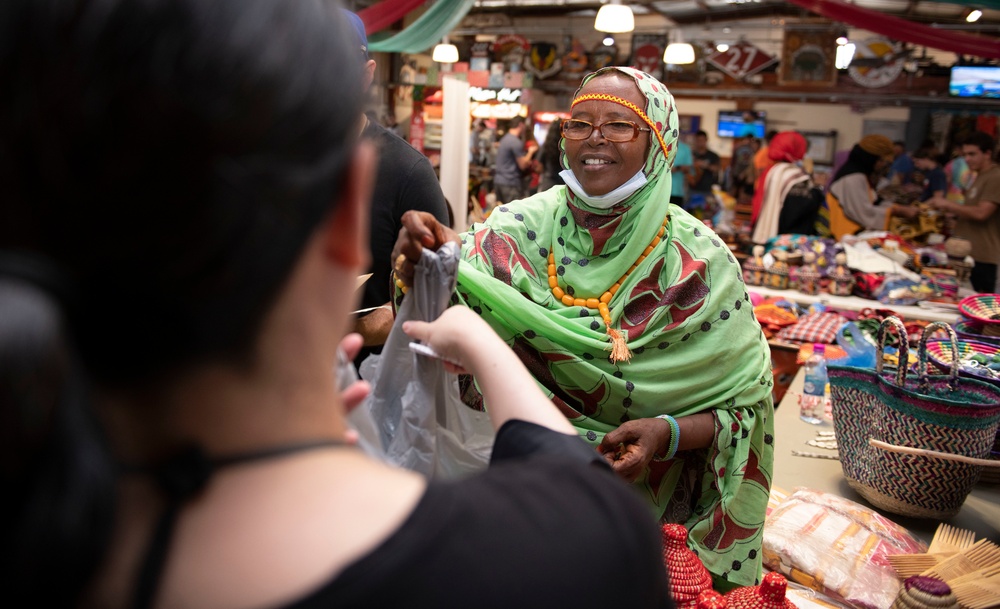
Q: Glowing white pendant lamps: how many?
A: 3